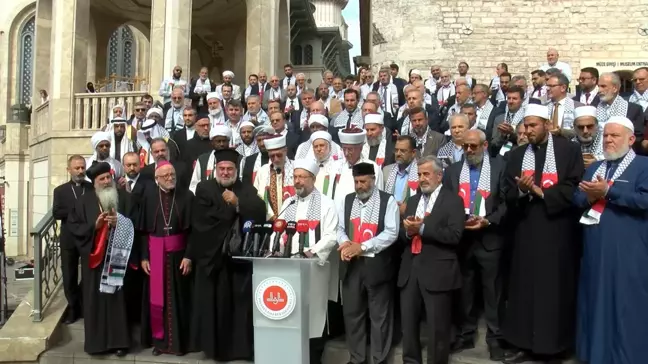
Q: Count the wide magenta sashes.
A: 1